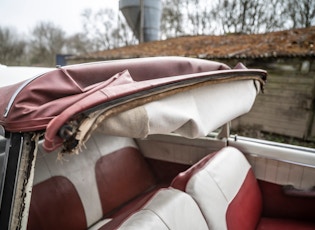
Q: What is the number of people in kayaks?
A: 0